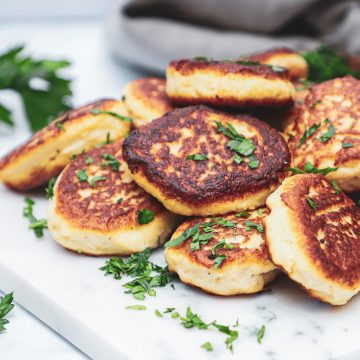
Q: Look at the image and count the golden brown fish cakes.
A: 9